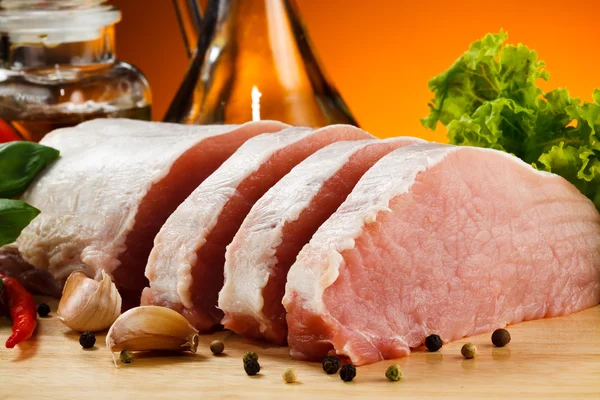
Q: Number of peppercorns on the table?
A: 13